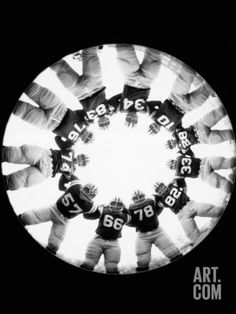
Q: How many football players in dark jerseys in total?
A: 11